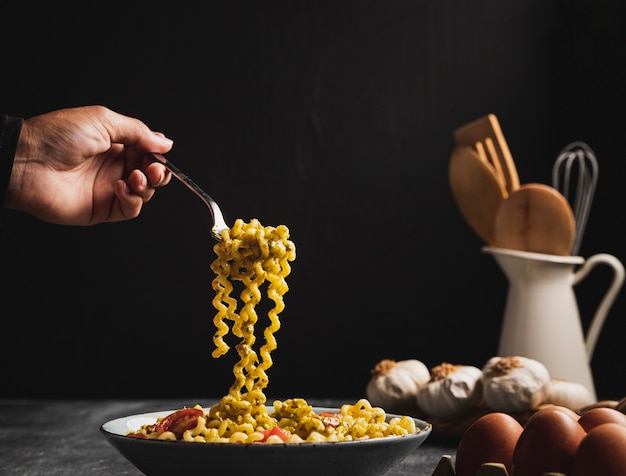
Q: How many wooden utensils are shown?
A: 3